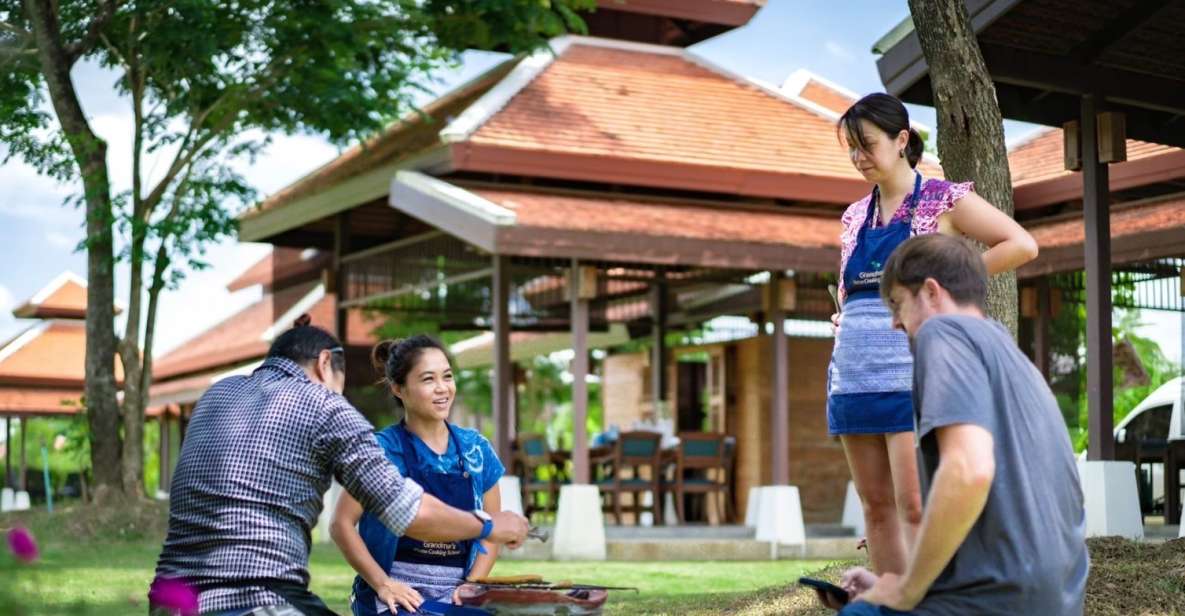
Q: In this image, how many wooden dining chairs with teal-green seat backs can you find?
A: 3